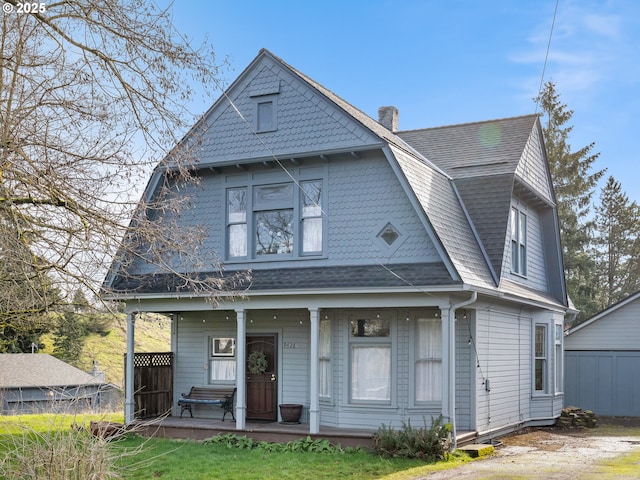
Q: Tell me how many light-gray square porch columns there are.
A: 4